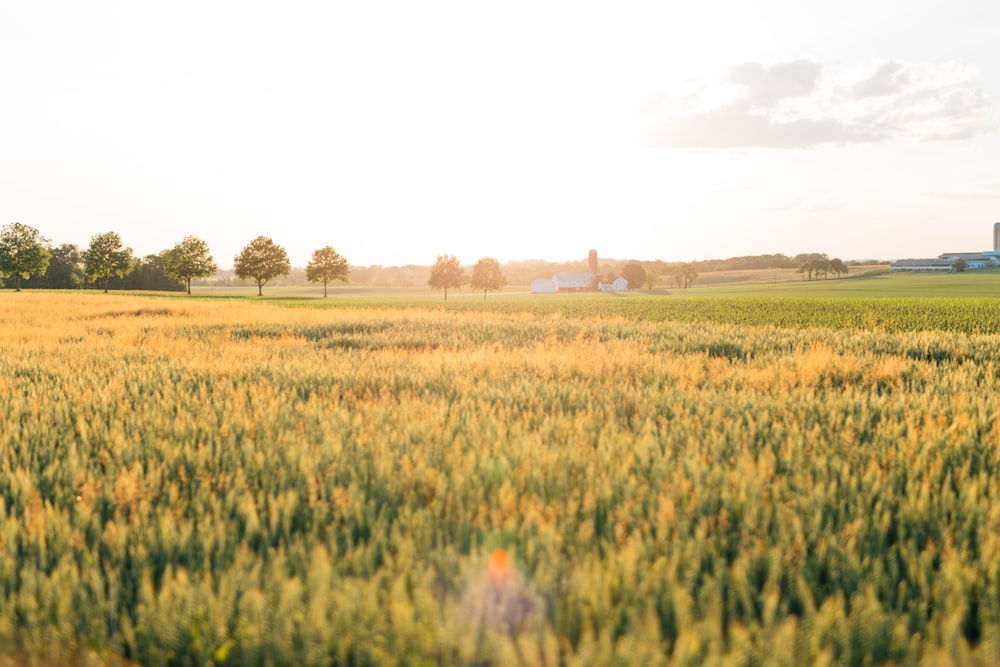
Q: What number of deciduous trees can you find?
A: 7